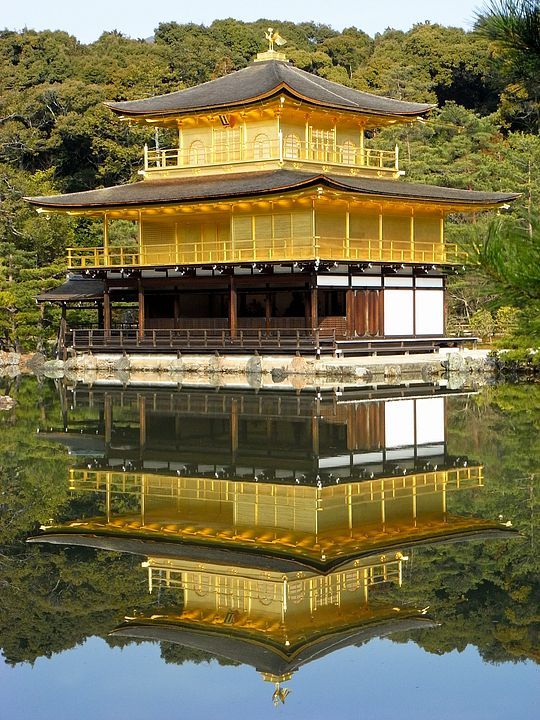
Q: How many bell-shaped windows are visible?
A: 4